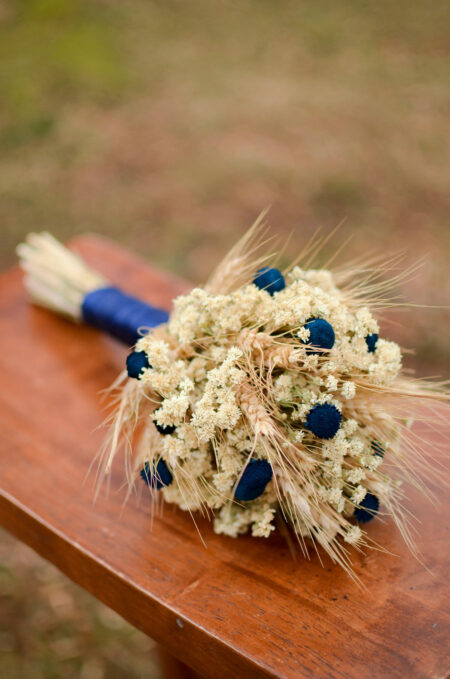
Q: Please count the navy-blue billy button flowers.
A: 10